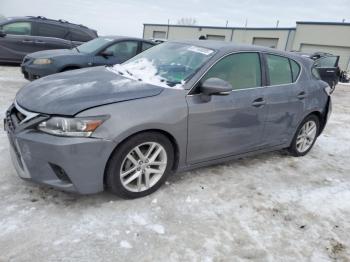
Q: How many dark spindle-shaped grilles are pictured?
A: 1